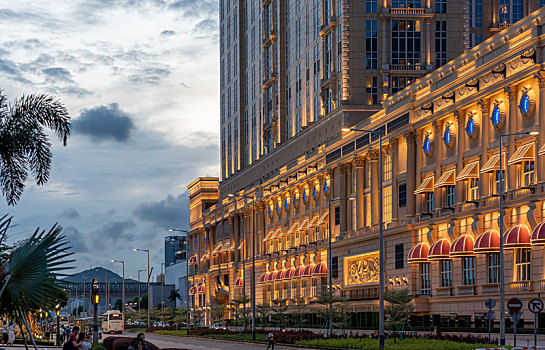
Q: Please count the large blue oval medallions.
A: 12